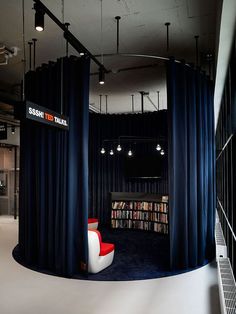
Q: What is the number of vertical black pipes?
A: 11